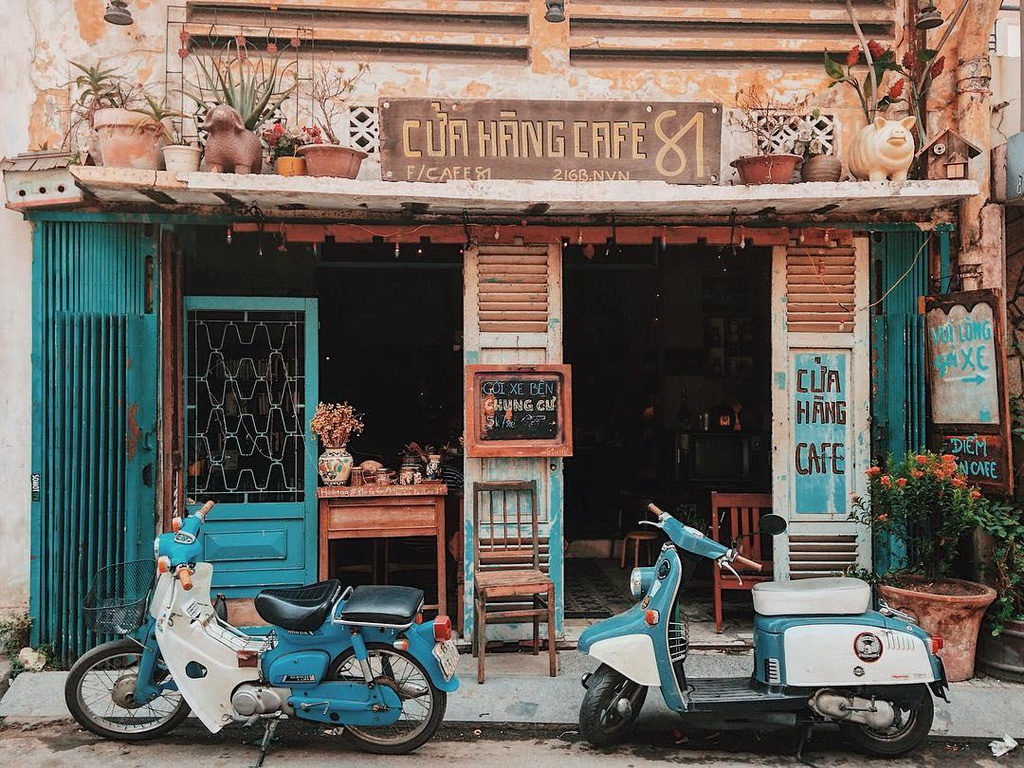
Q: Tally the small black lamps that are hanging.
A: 3